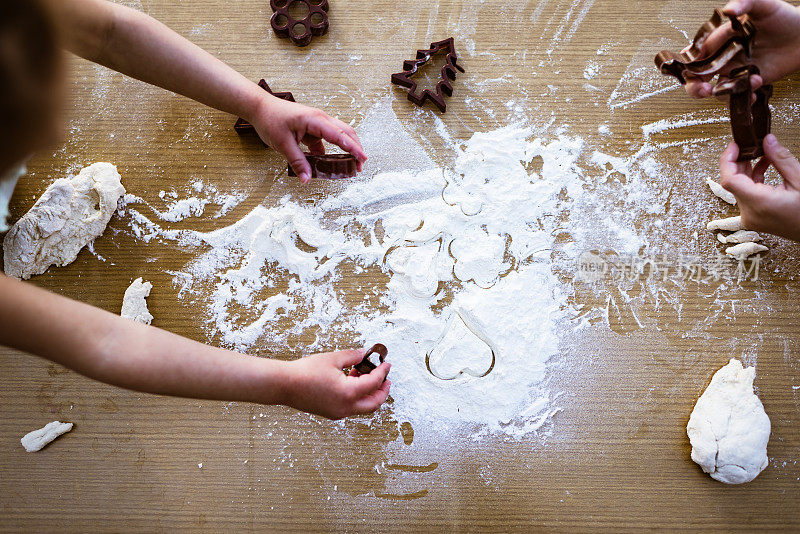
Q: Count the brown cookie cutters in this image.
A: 7